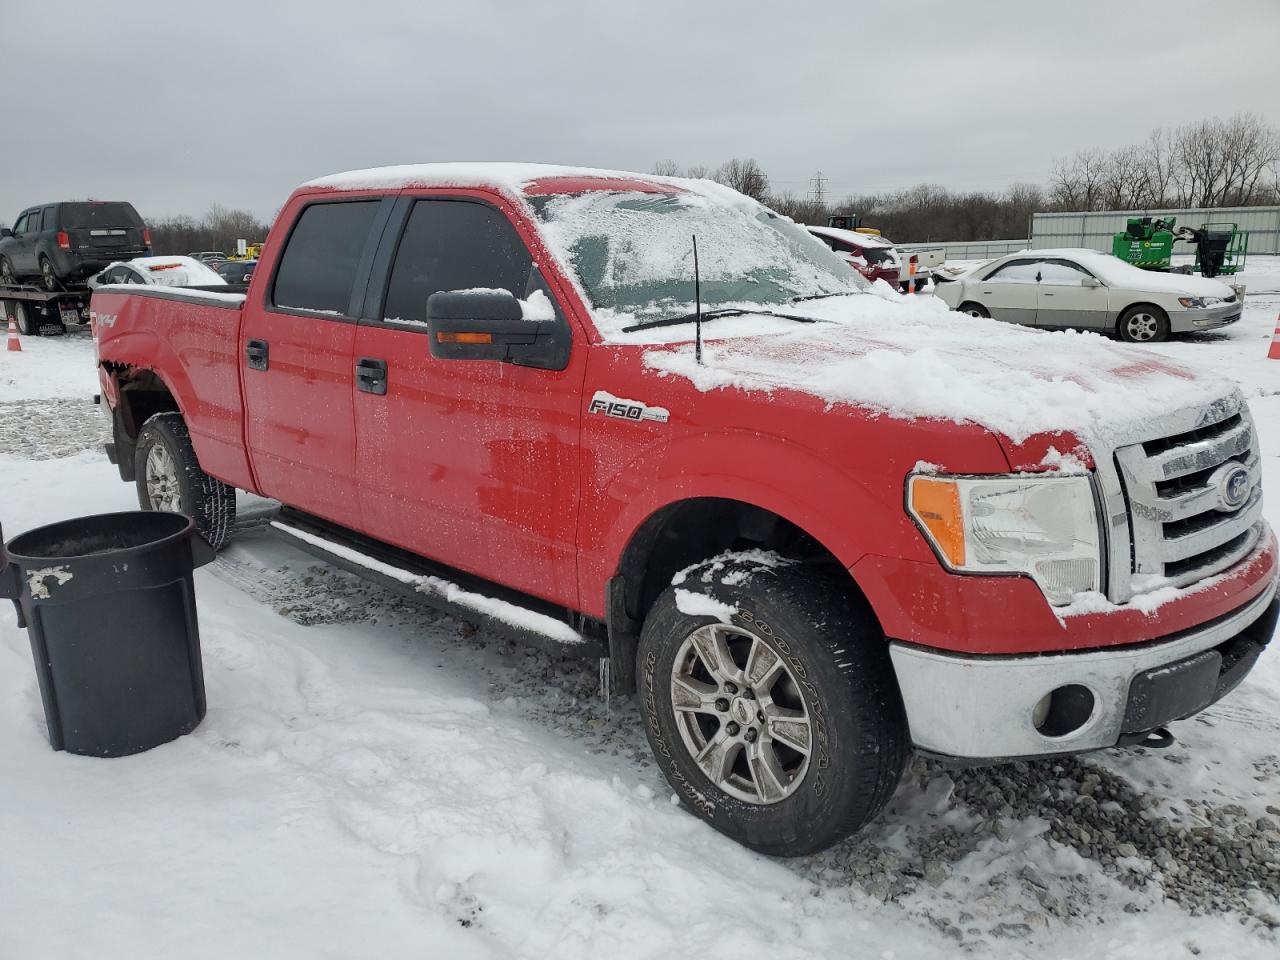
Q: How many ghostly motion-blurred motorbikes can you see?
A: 0